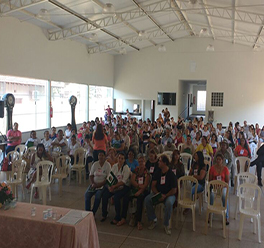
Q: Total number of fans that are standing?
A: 2